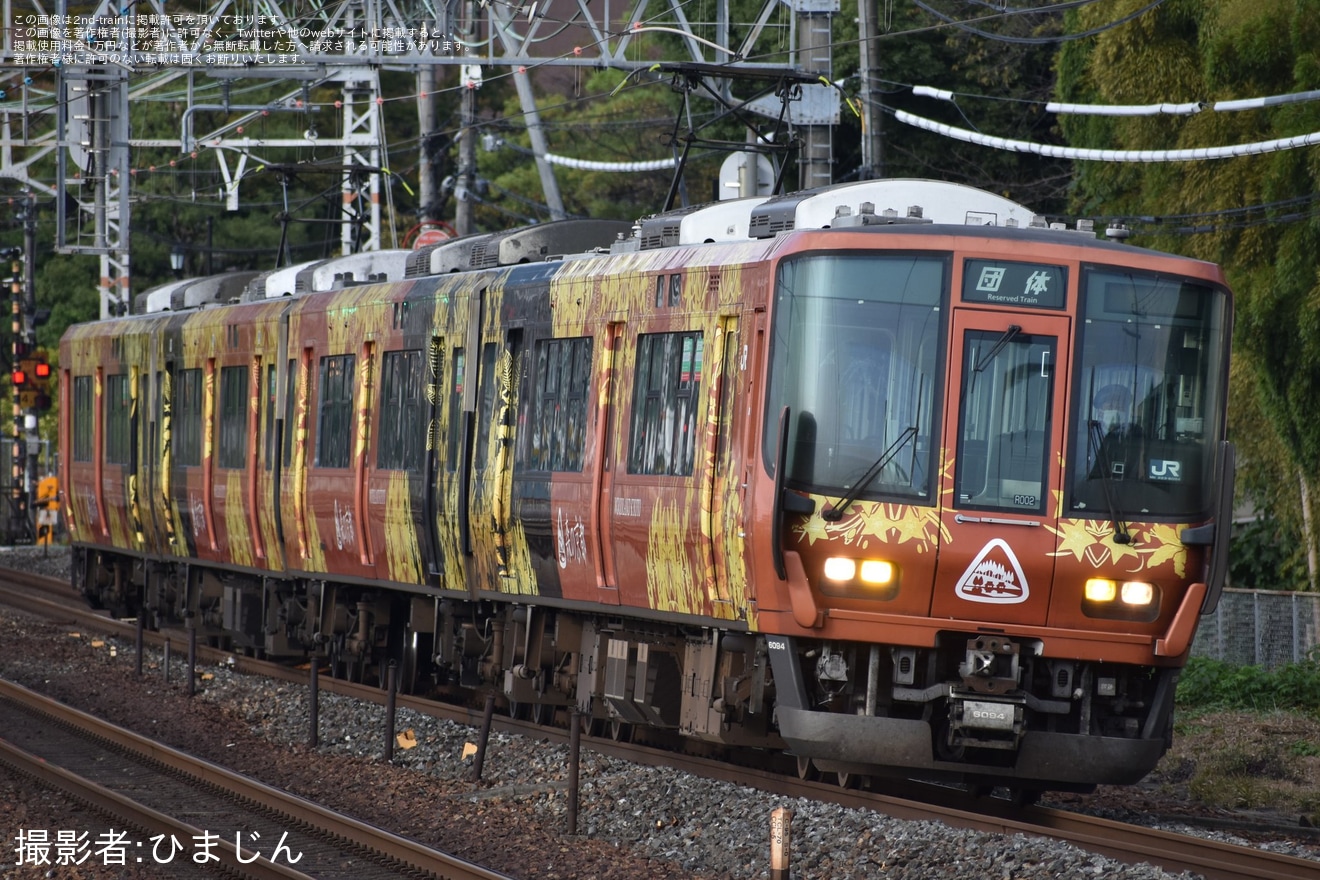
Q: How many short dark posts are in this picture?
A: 7